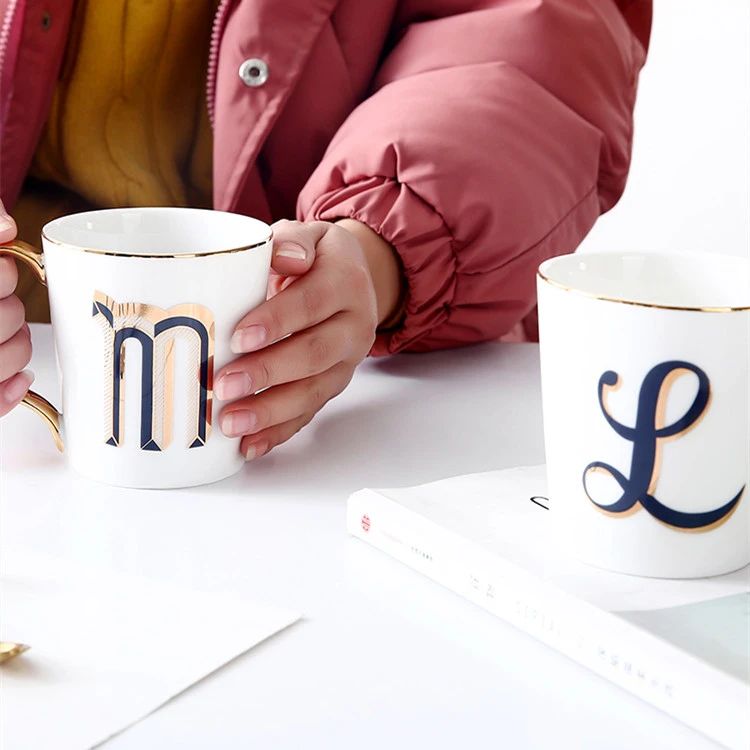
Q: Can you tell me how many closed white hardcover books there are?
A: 1